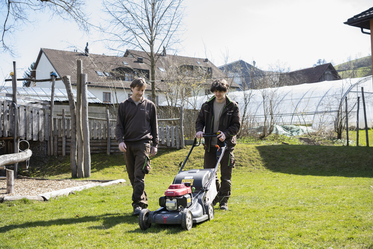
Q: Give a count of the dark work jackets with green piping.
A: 1